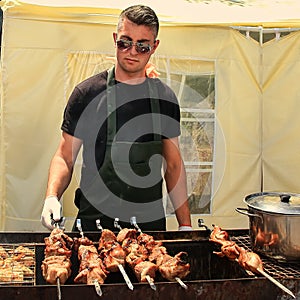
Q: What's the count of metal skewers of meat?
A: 6